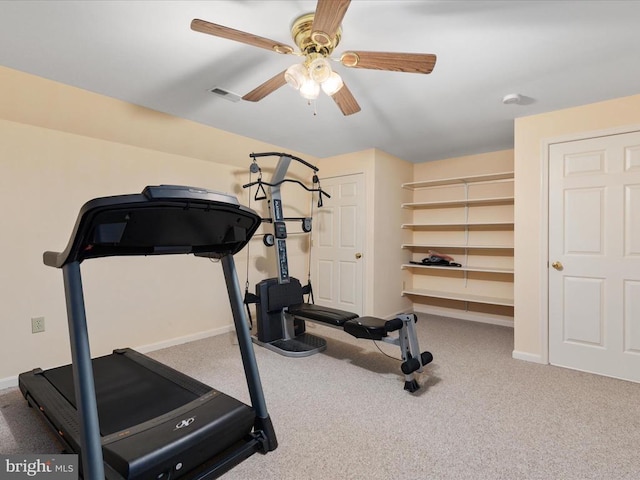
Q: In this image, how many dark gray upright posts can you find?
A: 2